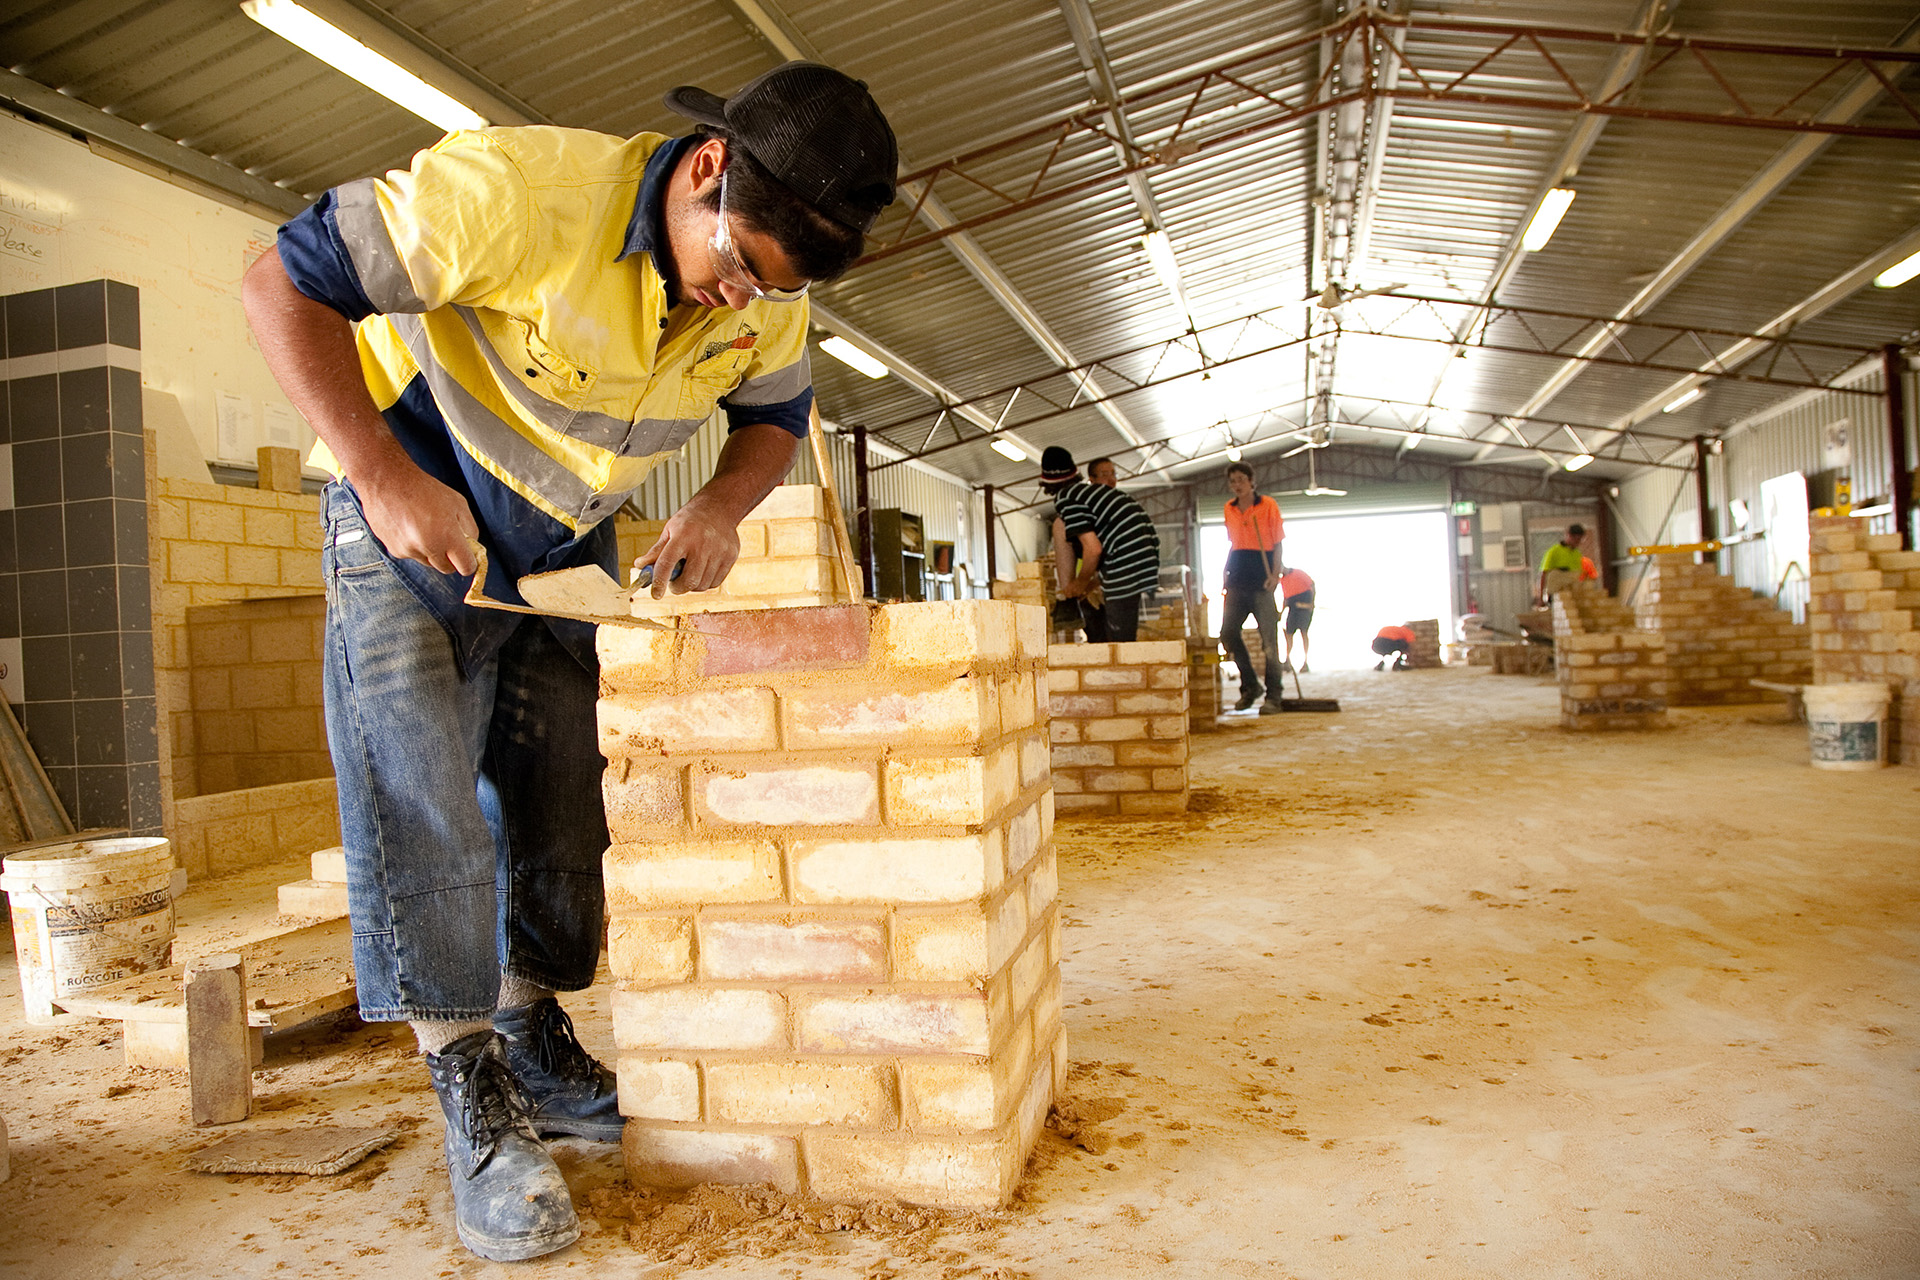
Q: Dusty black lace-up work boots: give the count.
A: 2